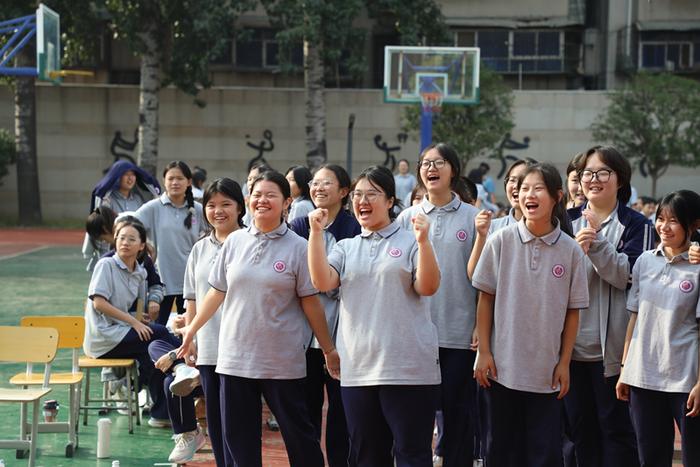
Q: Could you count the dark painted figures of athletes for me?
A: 4